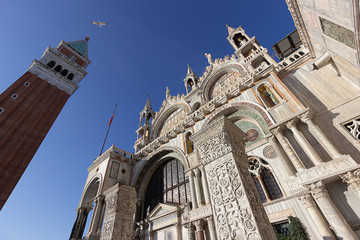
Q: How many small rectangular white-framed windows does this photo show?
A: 3